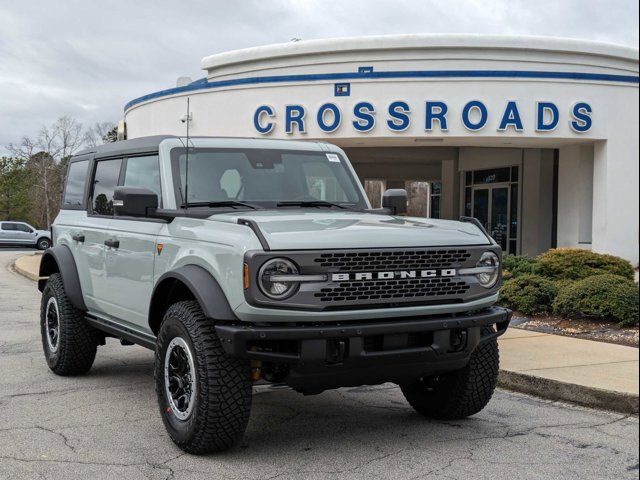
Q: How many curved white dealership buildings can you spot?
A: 1